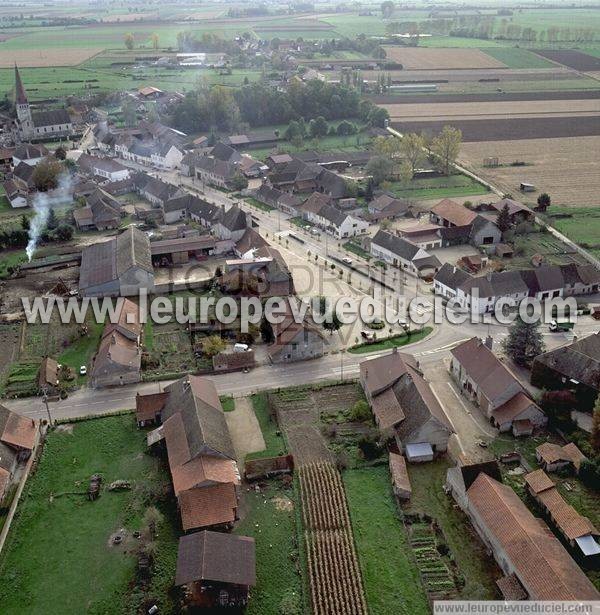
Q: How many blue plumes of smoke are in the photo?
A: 1